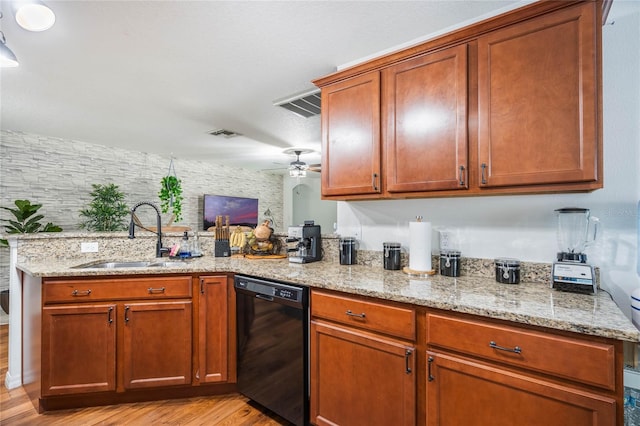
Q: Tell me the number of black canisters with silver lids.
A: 4